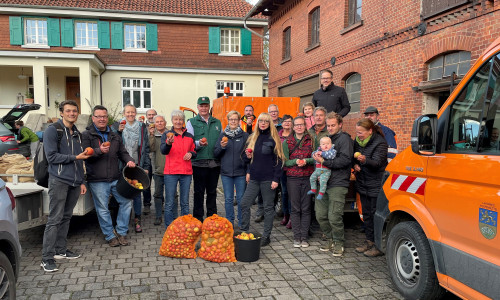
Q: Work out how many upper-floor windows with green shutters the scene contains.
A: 4